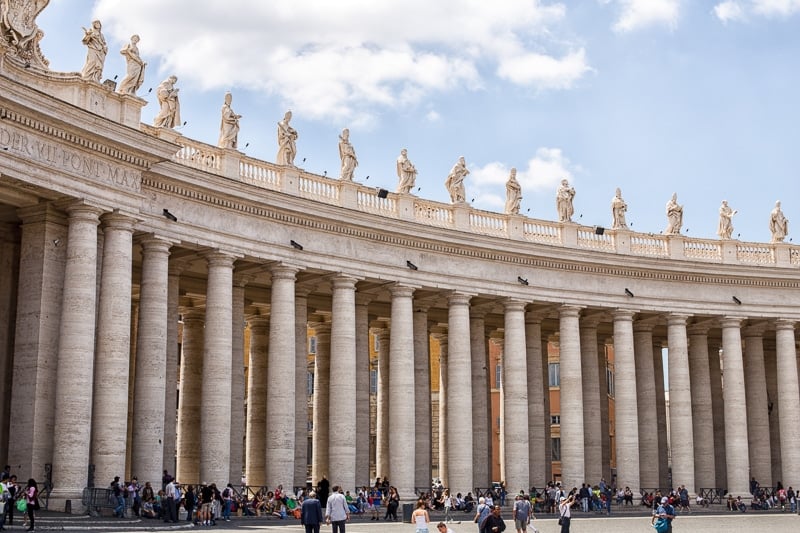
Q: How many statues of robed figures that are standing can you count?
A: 14